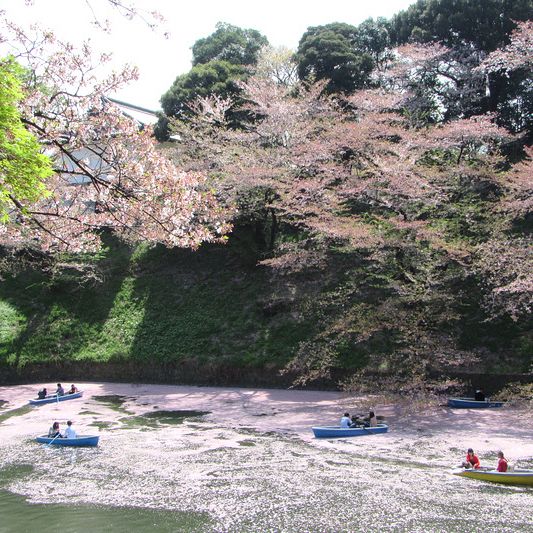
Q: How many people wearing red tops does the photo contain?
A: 2